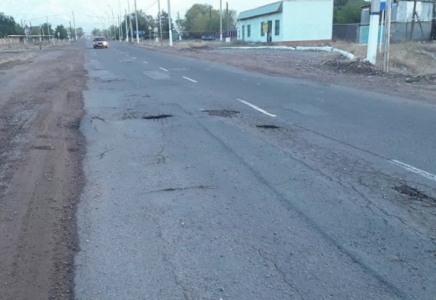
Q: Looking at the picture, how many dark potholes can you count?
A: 4